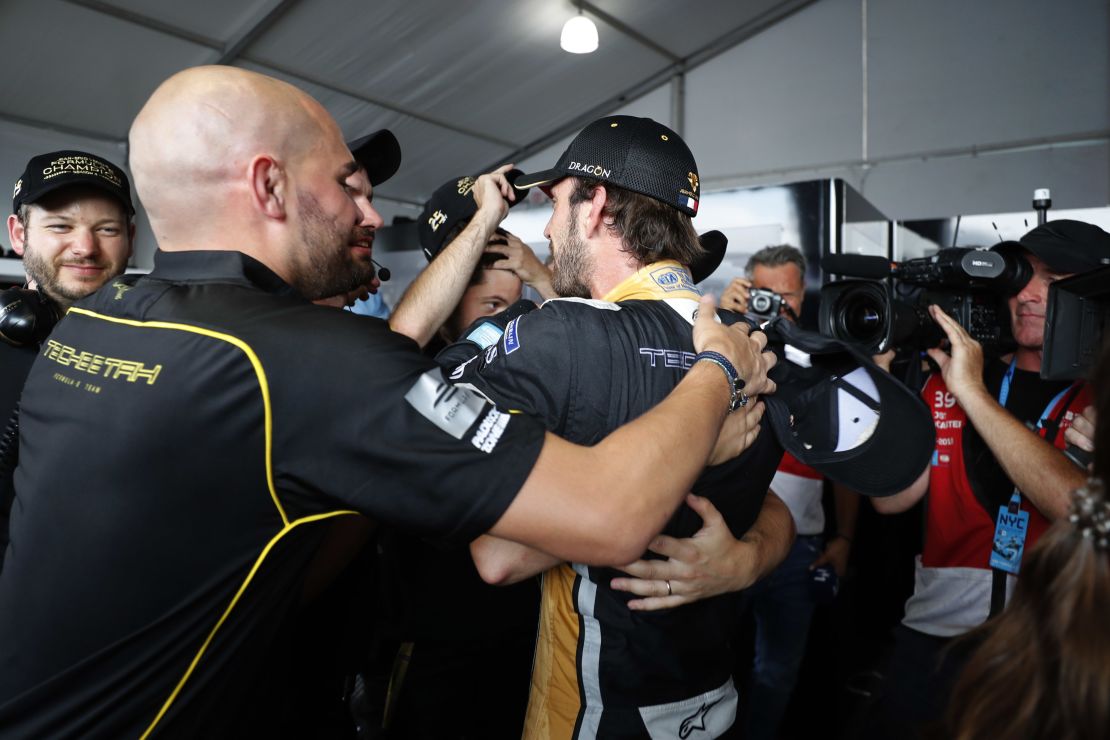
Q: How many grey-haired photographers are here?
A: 1